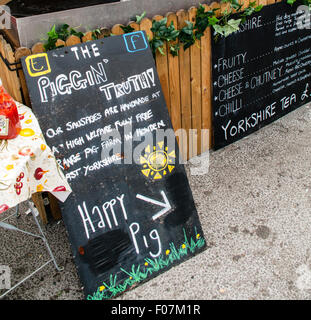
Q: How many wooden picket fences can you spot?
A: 1